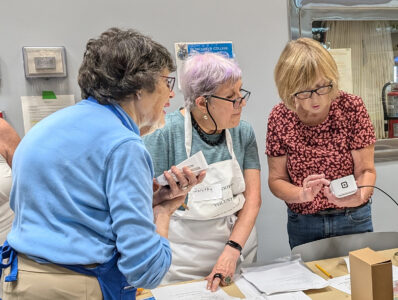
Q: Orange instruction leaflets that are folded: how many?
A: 0